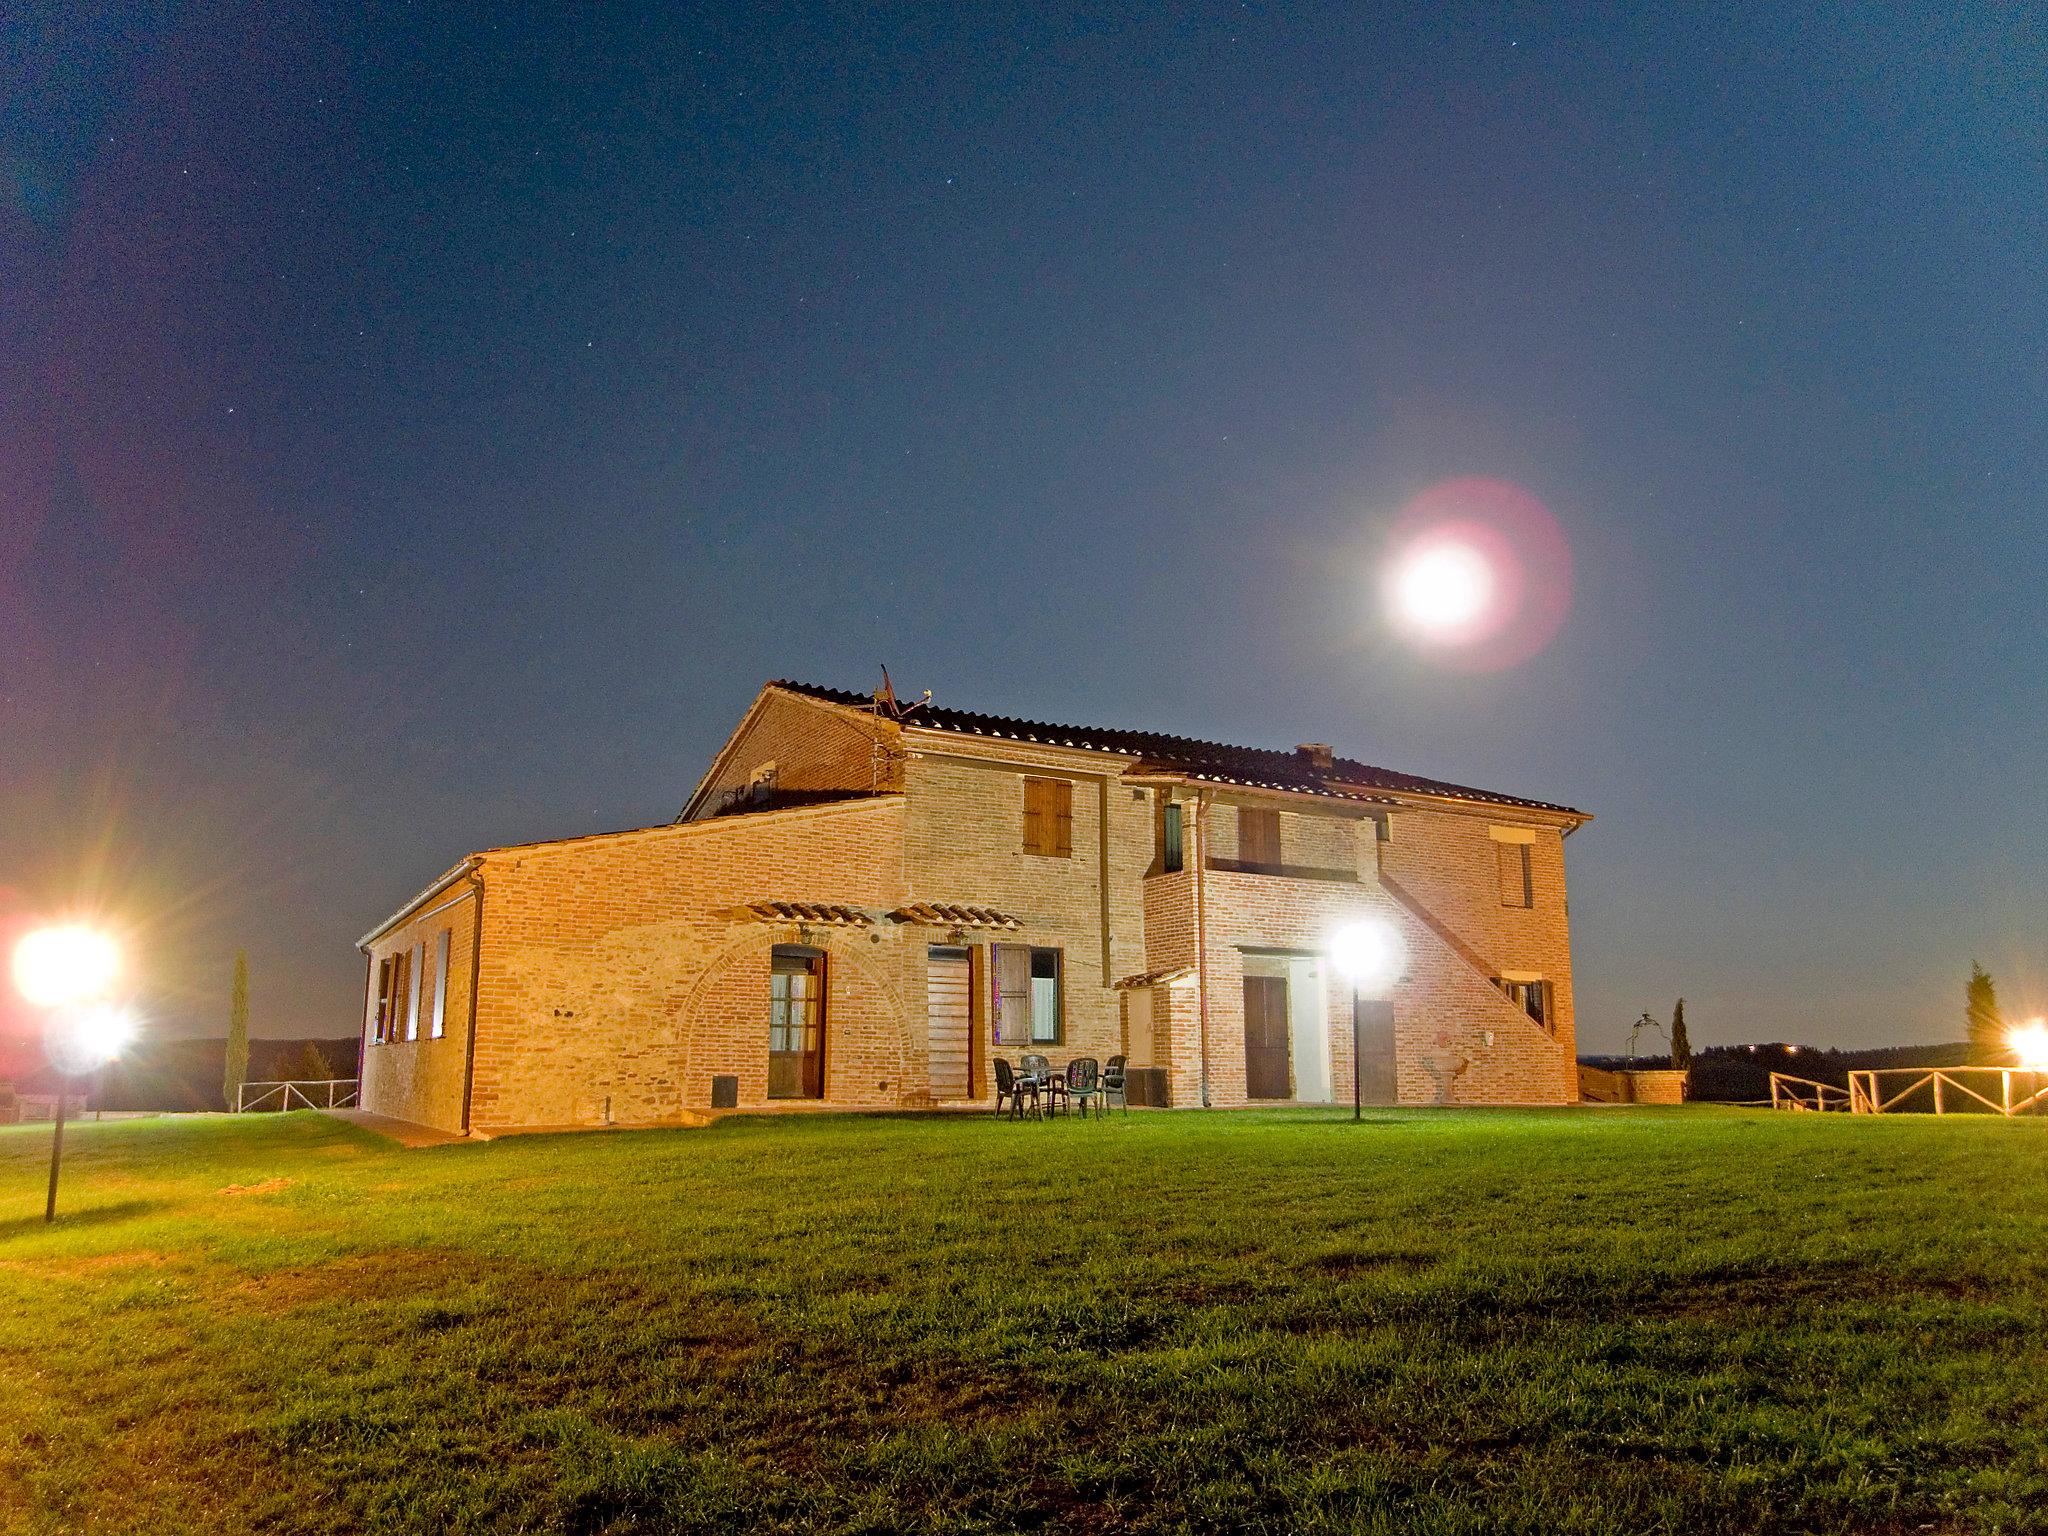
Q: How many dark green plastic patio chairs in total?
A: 4